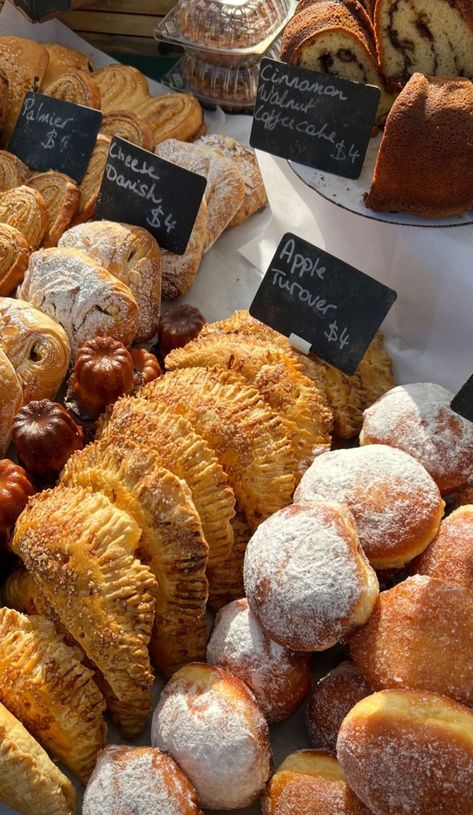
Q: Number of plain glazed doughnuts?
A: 5